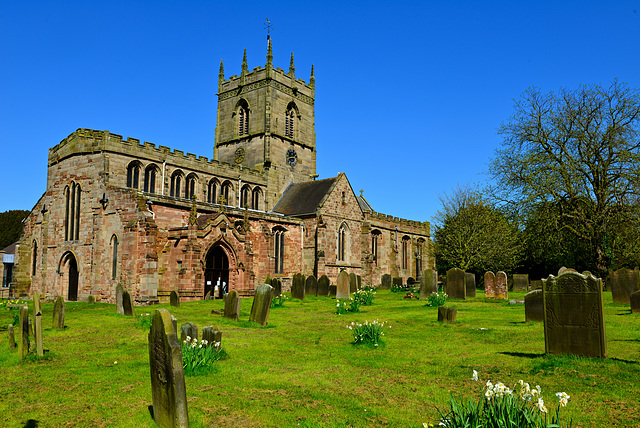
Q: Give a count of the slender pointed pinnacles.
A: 5